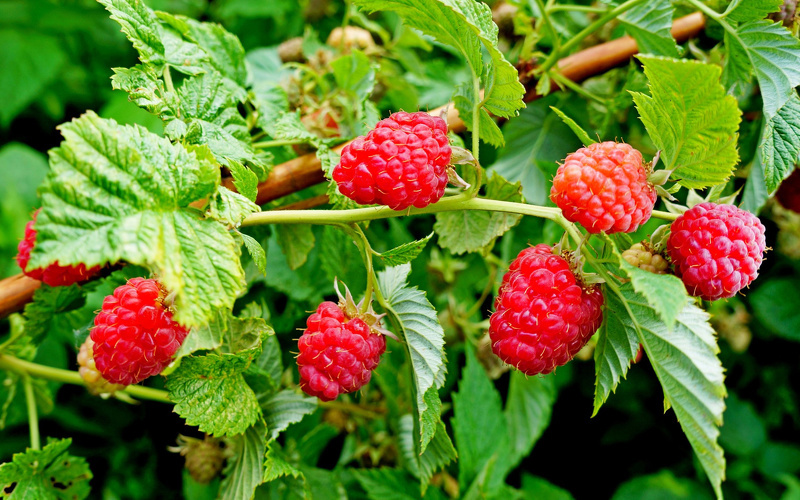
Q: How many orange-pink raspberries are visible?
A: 1